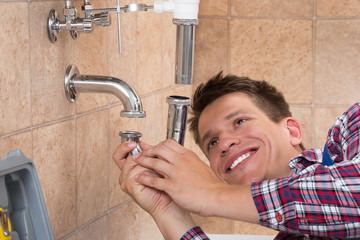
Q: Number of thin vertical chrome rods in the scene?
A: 1